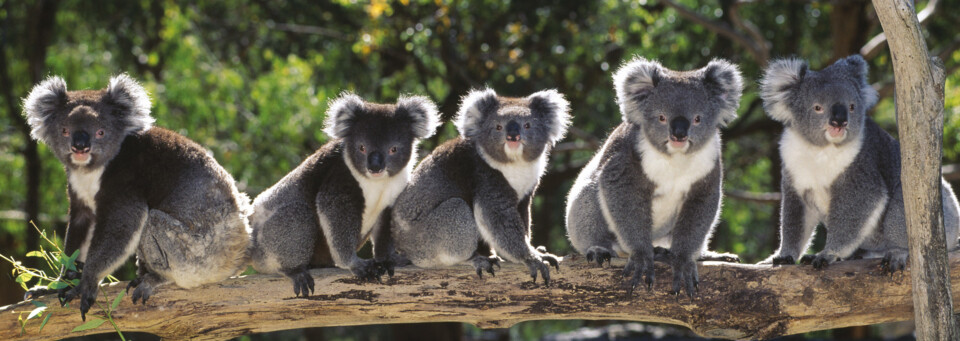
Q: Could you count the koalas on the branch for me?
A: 5